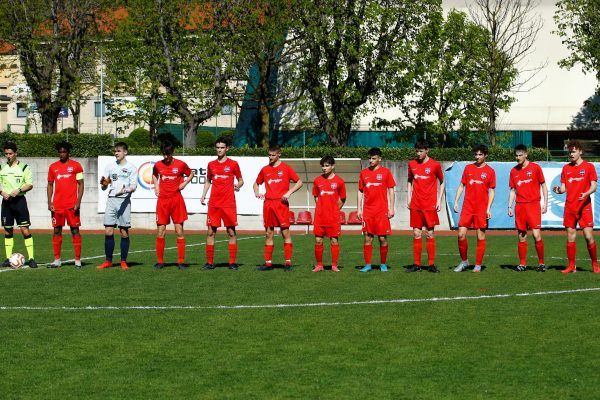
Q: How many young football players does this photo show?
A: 11